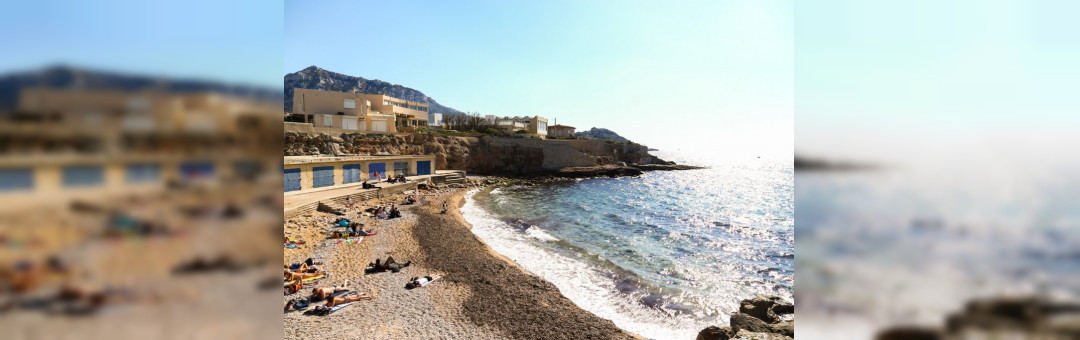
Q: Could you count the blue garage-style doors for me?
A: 6